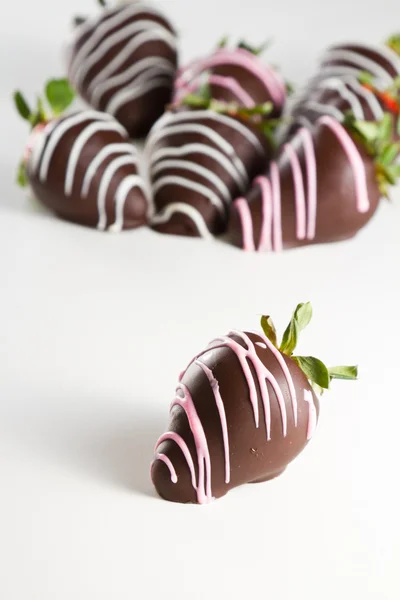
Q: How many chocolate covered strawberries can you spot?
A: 8